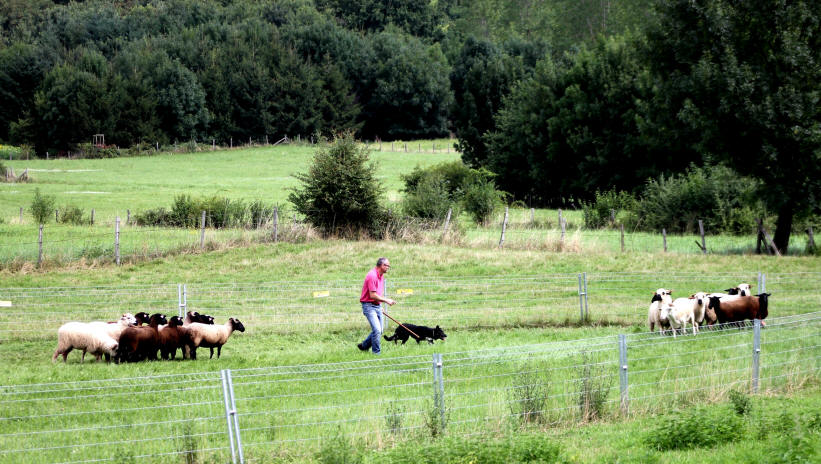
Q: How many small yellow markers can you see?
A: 2